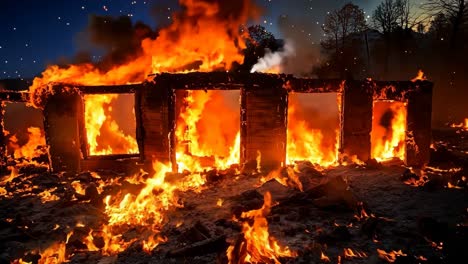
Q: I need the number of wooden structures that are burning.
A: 1